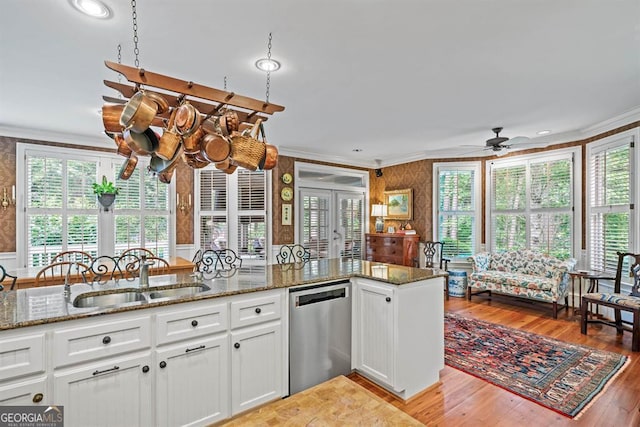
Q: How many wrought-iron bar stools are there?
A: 4